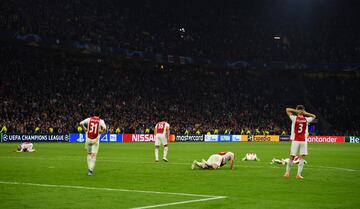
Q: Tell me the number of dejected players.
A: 7